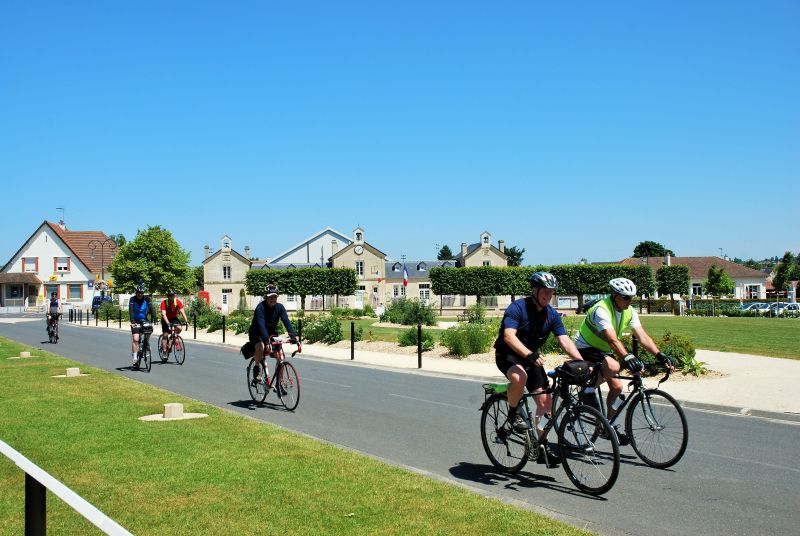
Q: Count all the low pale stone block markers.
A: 3